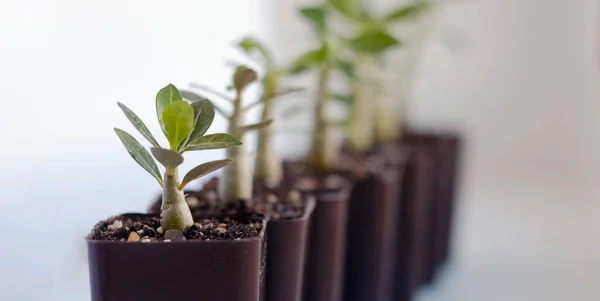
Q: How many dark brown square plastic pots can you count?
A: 6